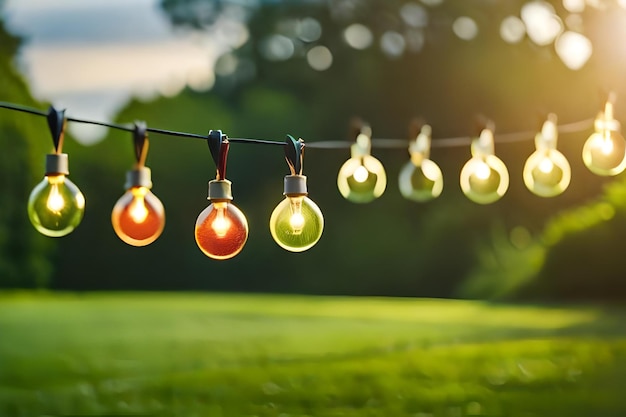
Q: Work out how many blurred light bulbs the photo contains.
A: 5